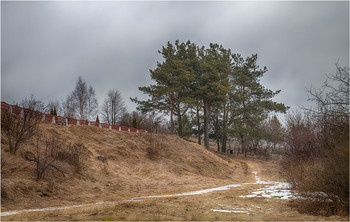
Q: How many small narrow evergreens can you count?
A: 4